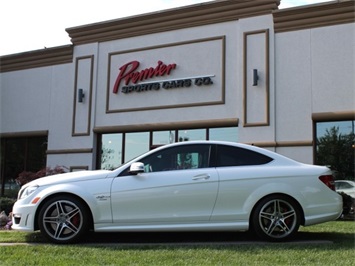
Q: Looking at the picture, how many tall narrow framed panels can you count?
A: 2